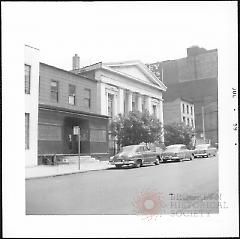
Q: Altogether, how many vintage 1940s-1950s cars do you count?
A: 3